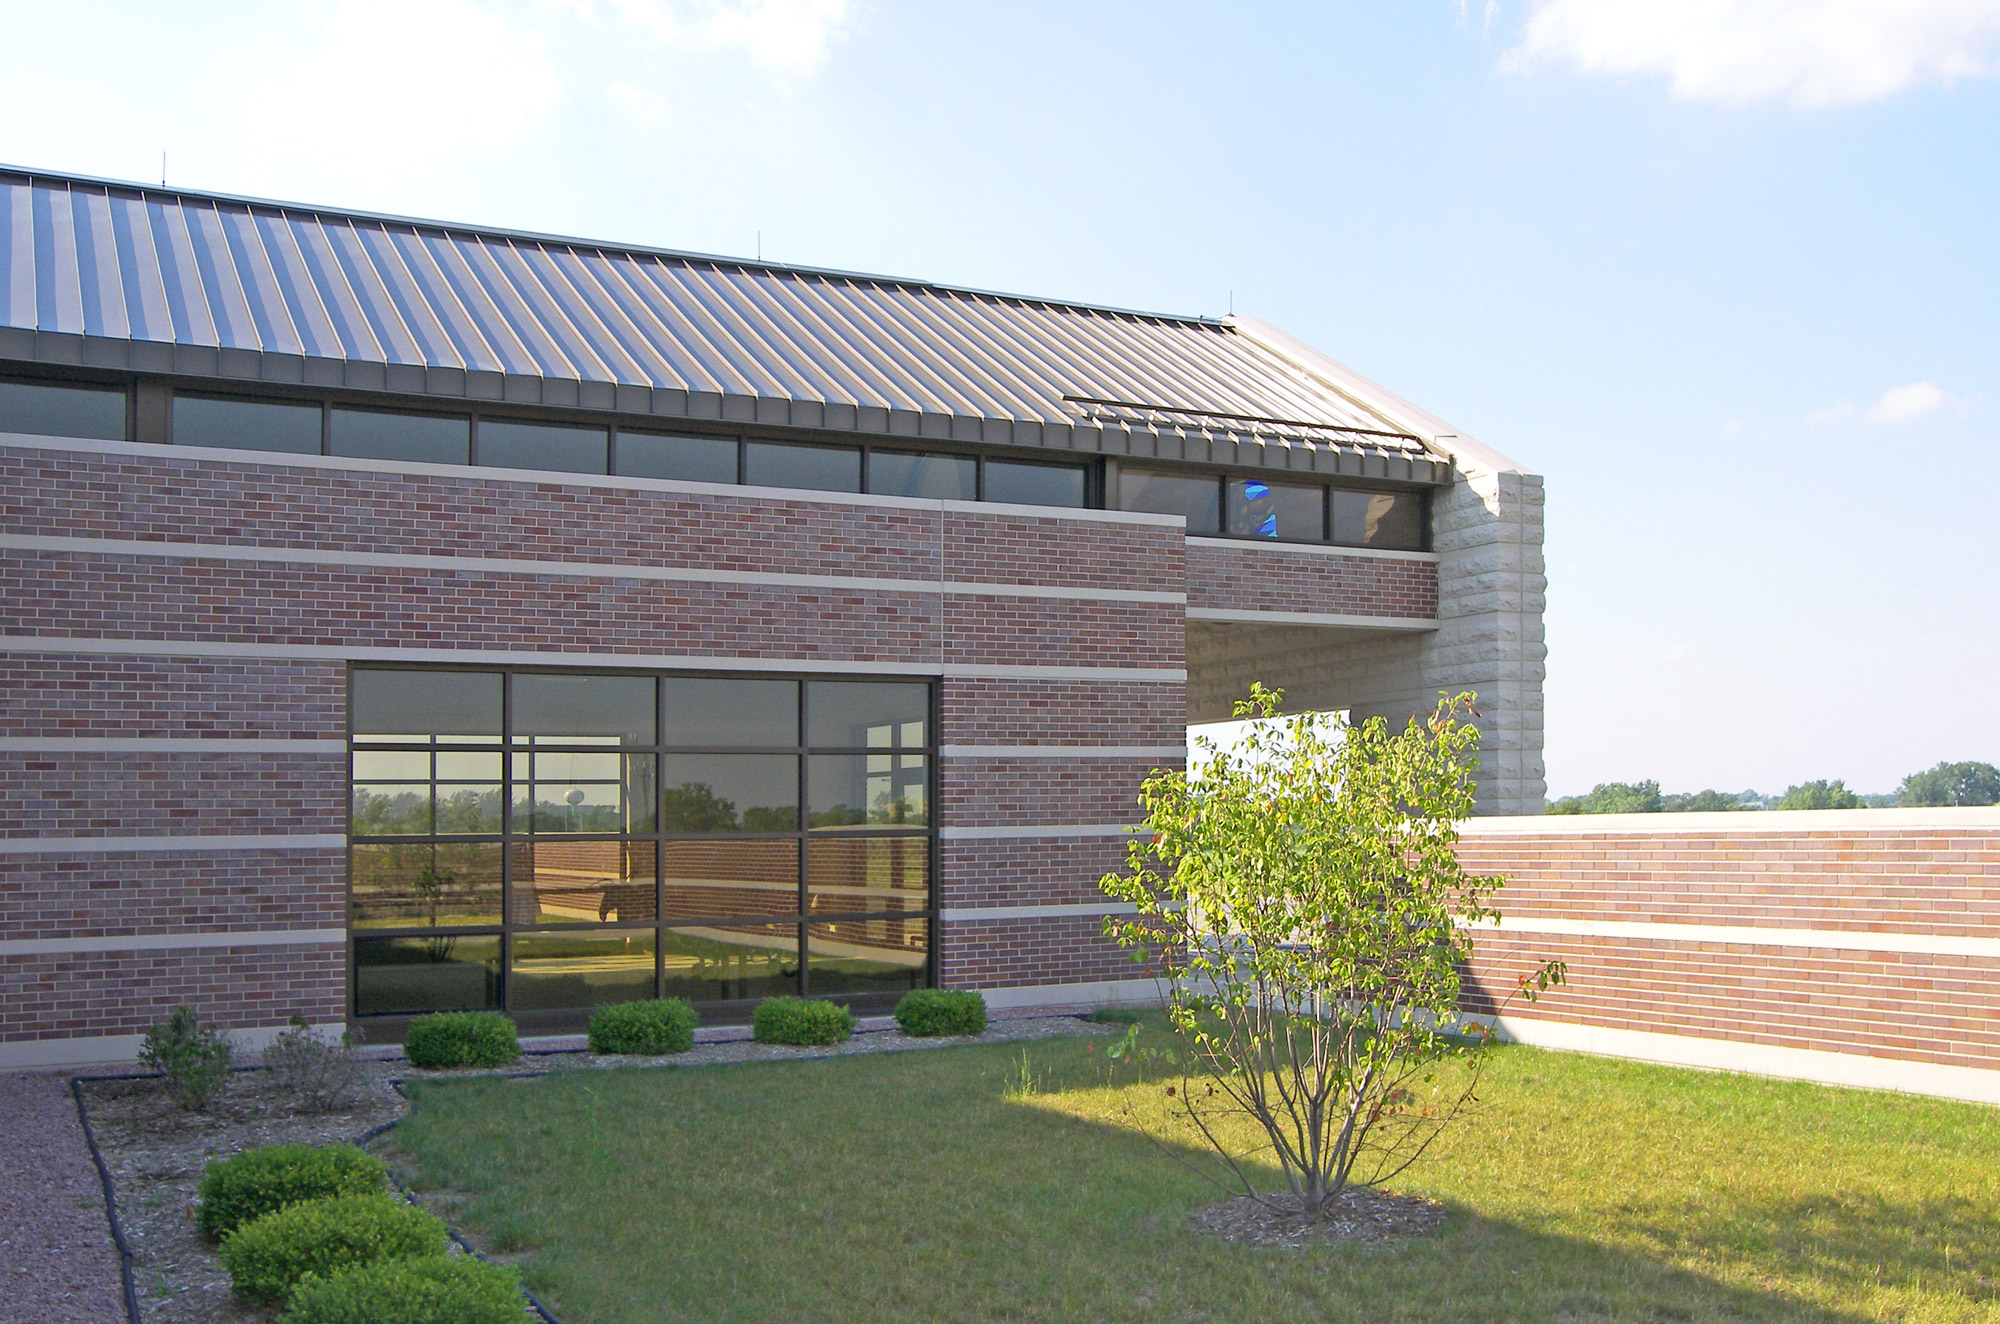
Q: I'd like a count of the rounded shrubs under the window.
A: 4